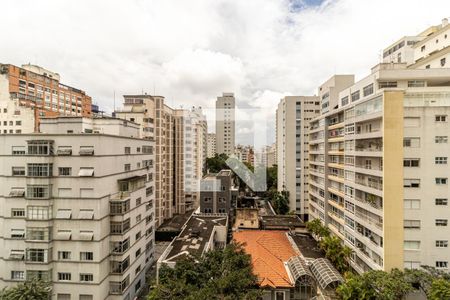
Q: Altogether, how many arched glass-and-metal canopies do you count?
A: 2